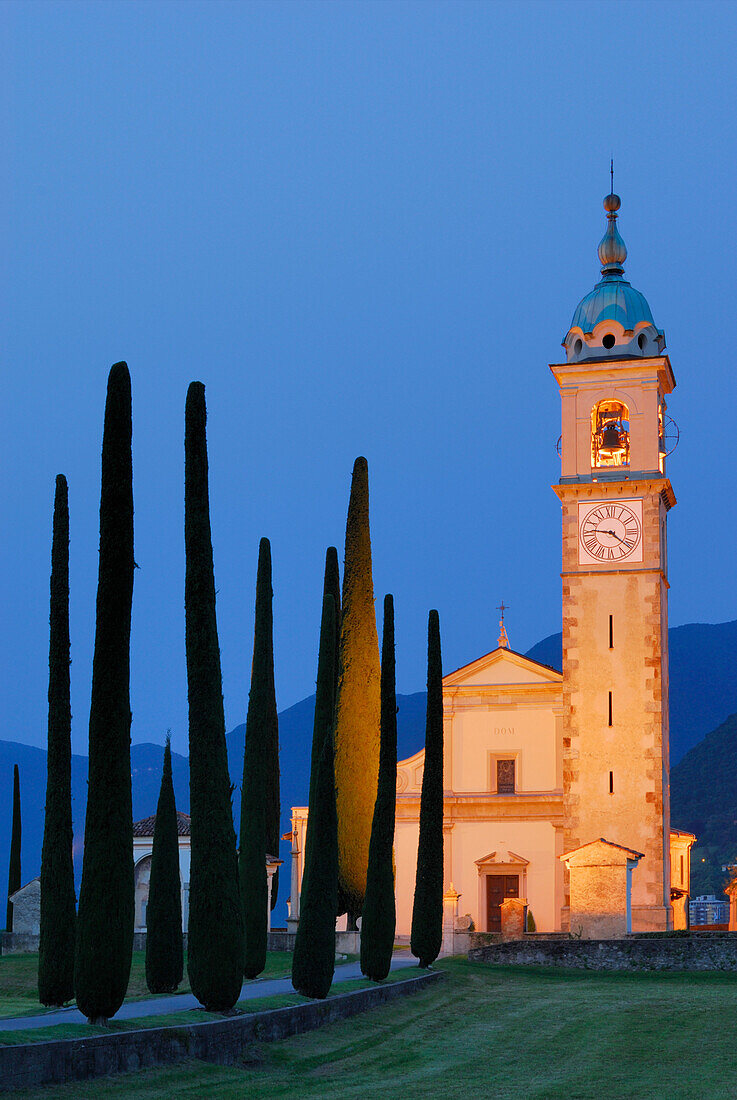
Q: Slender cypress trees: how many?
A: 11